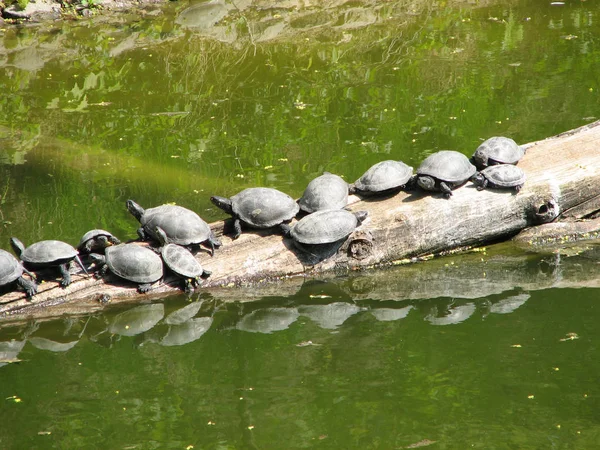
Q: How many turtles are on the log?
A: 13